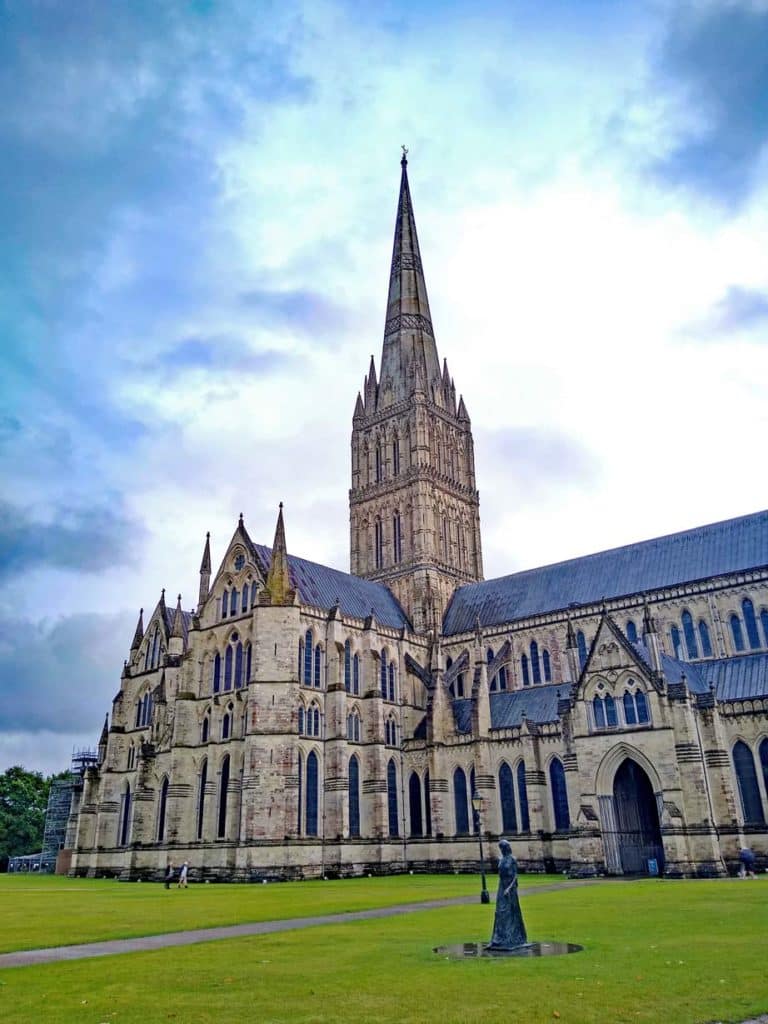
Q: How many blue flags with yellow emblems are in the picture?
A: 0